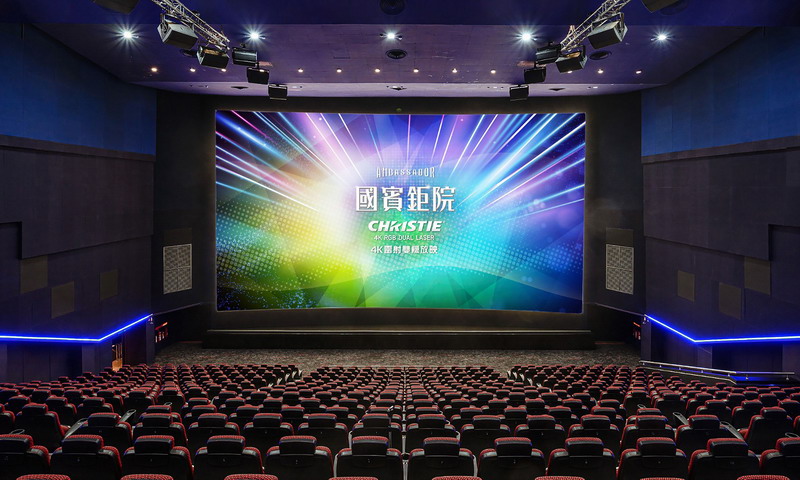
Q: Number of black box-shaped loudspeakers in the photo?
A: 12